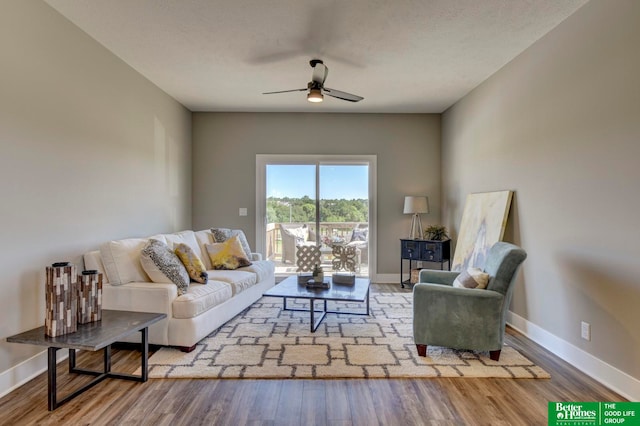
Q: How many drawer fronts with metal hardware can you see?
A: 2